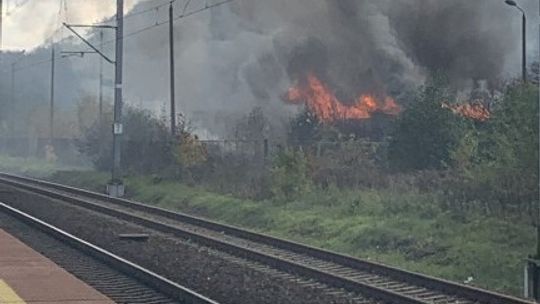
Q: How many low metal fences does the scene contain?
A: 1